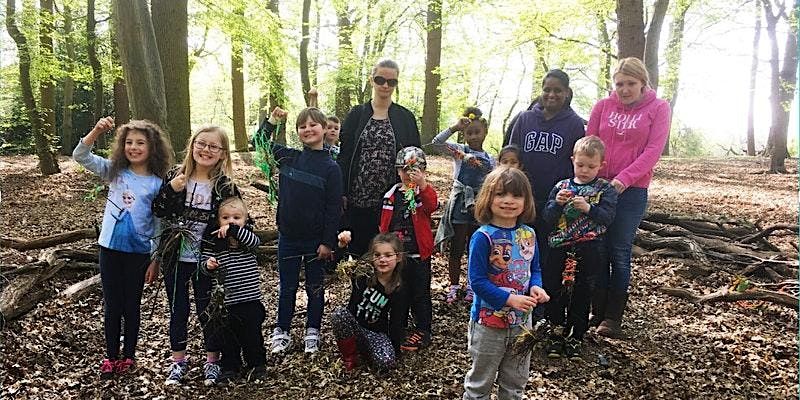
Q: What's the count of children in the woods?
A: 11